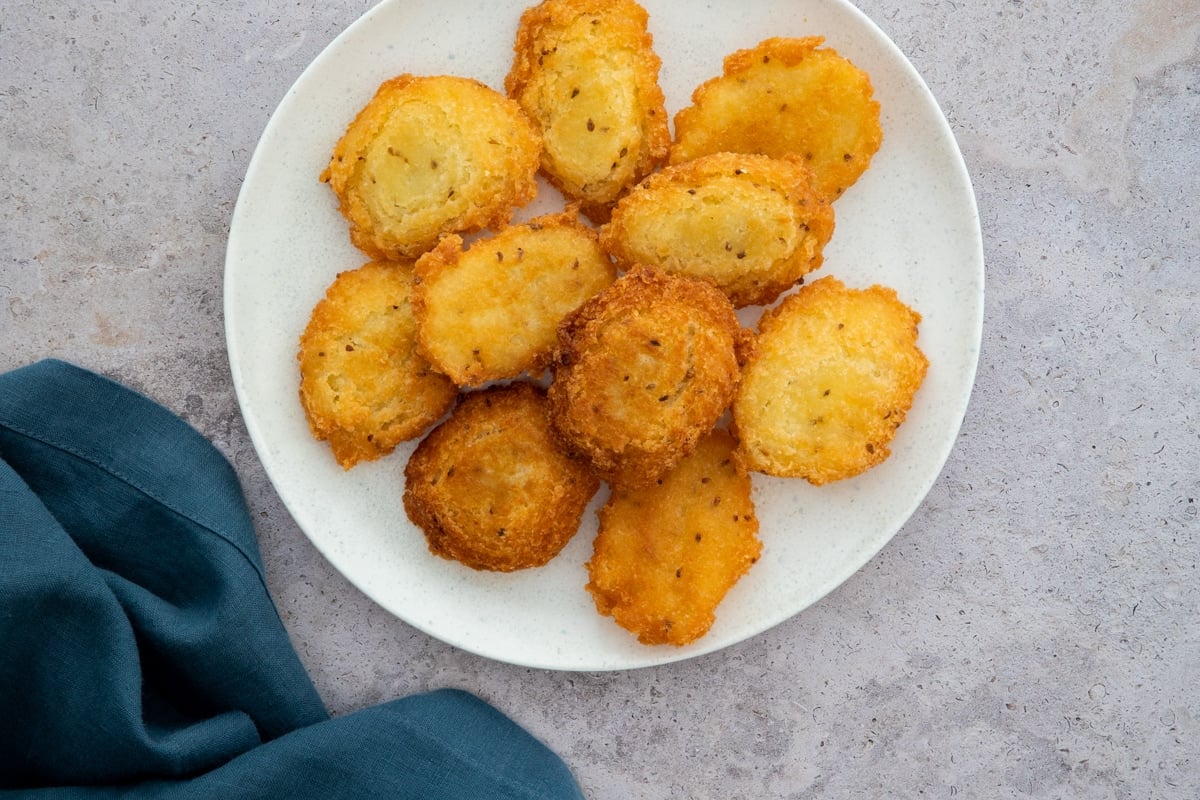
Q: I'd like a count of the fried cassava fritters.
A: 10